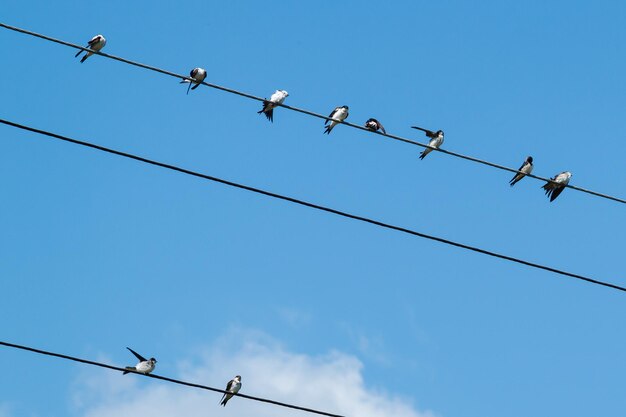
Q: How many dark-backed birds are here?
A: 10